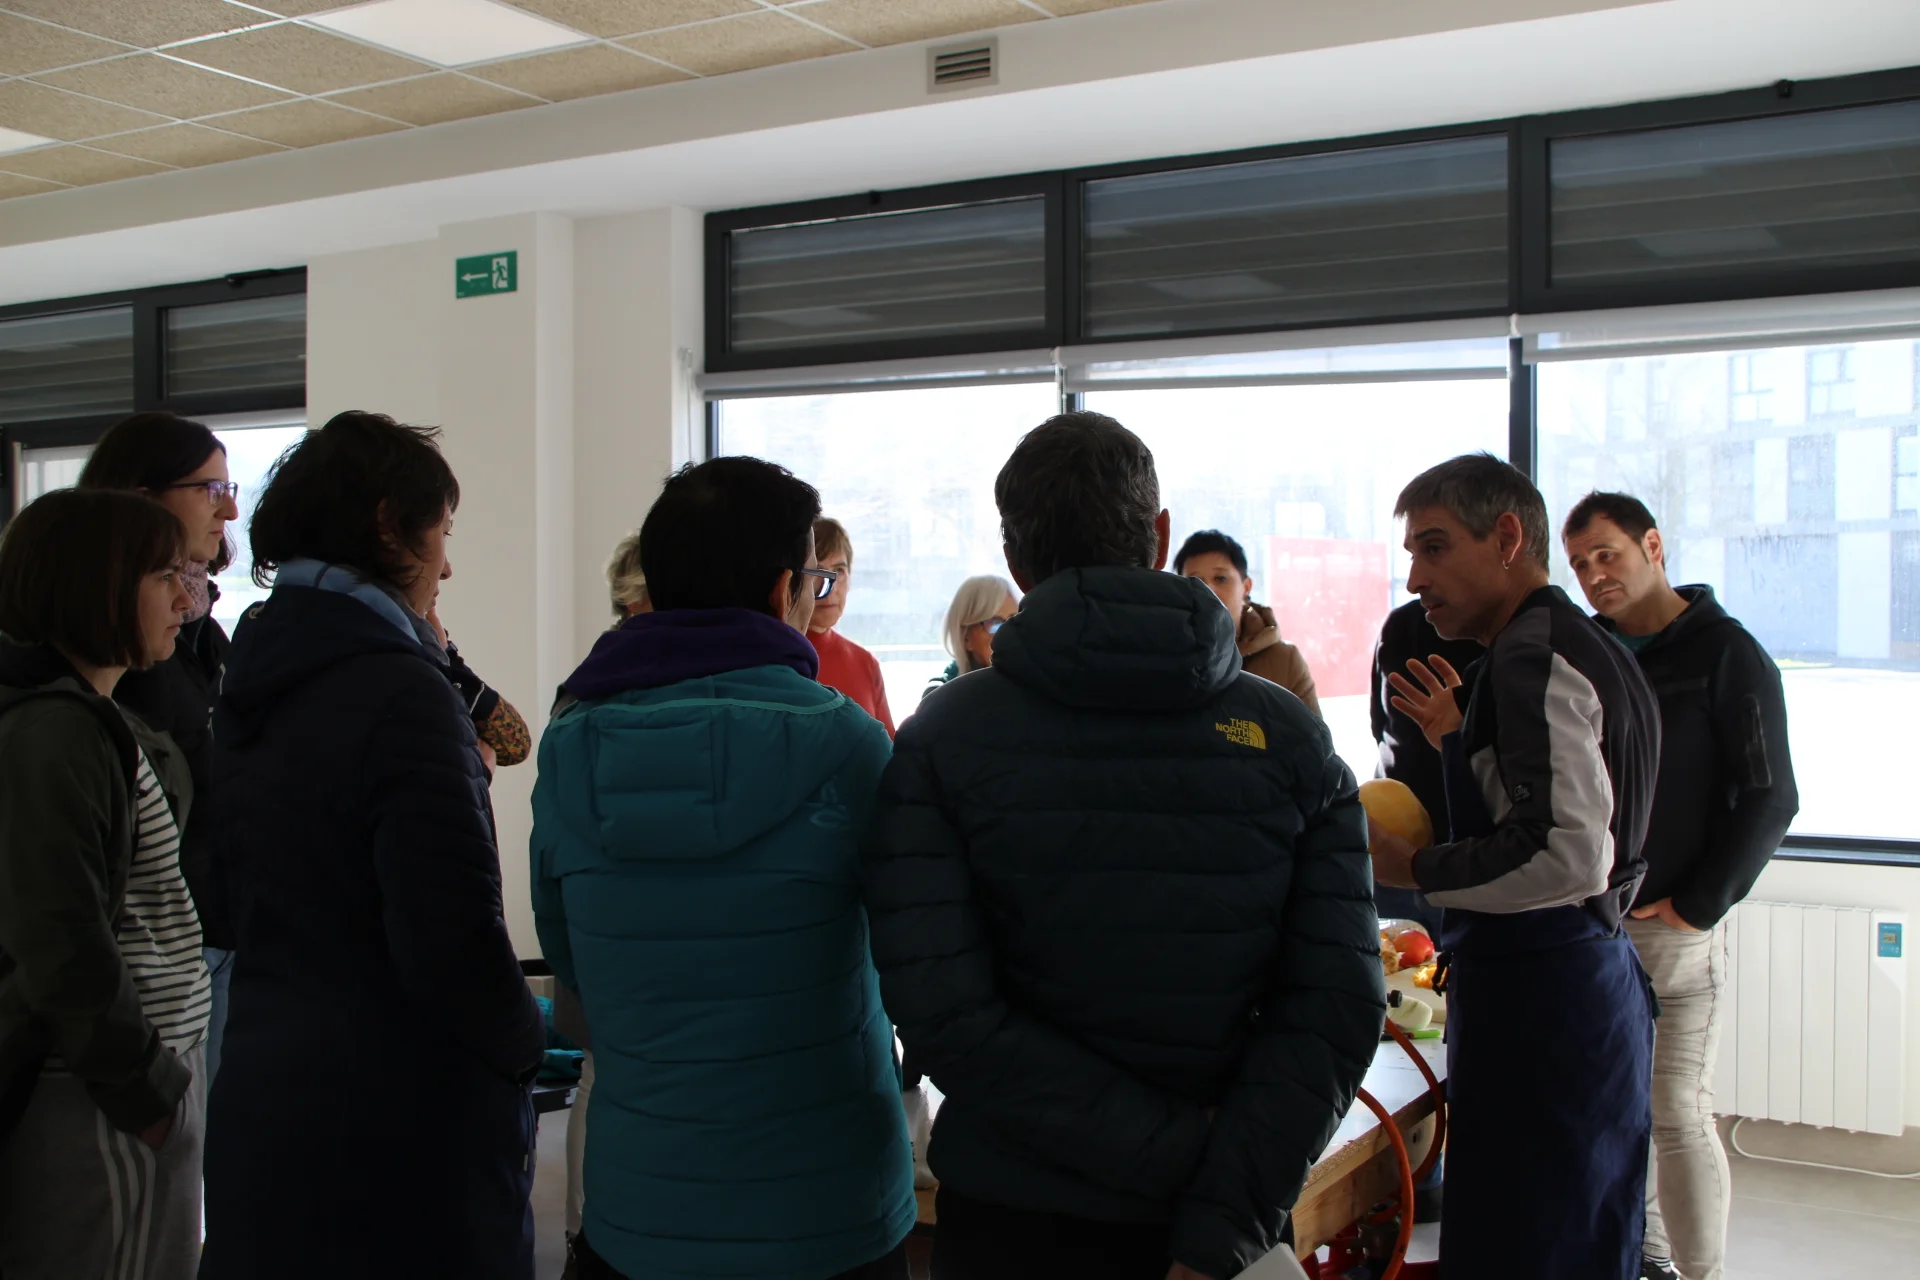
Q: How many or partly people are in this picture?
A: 13